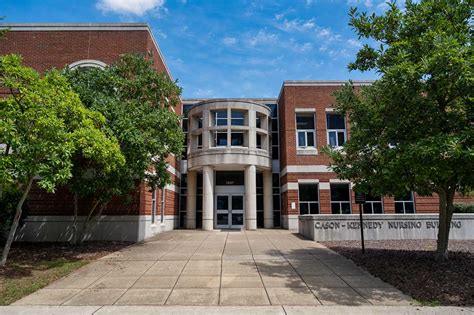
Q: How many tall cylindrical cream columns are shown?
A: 4